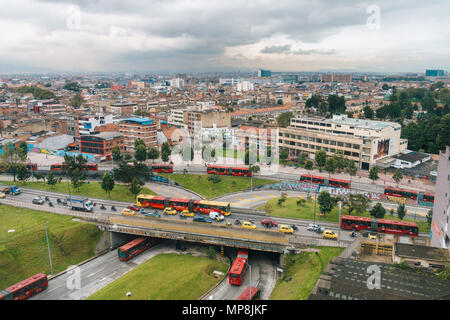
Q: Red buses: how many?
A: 12